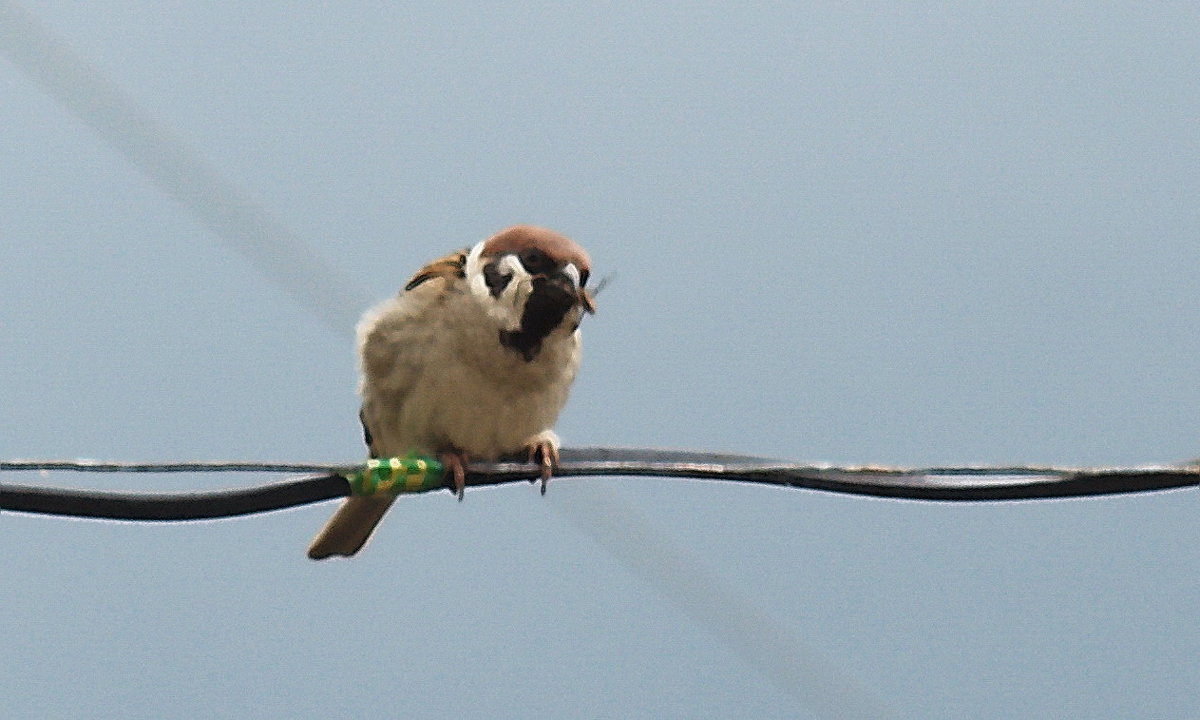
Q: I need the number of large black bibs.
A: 1